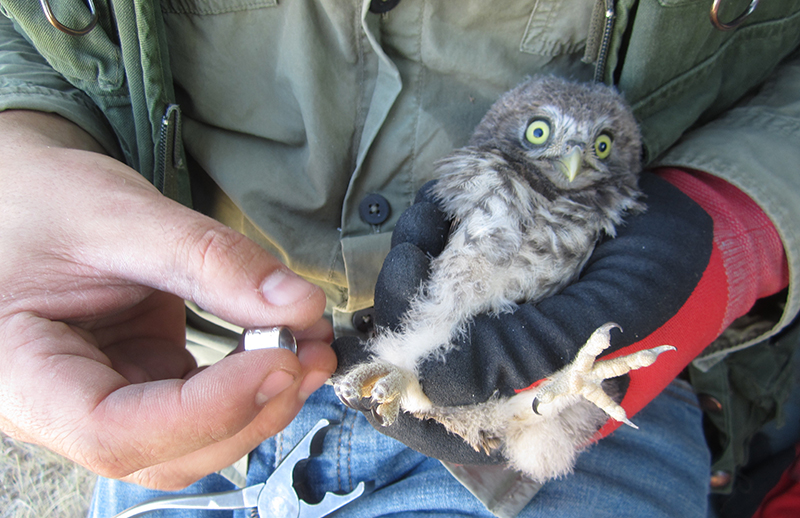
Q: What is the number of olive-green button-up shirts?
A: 1